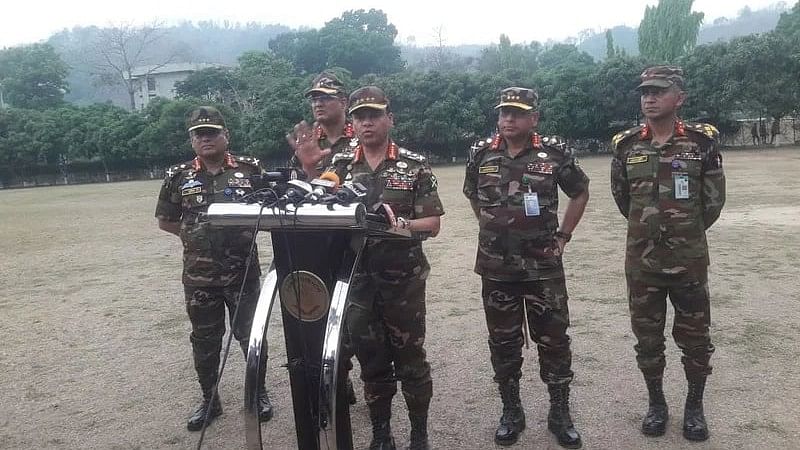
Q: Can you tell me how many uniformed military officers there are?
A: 5